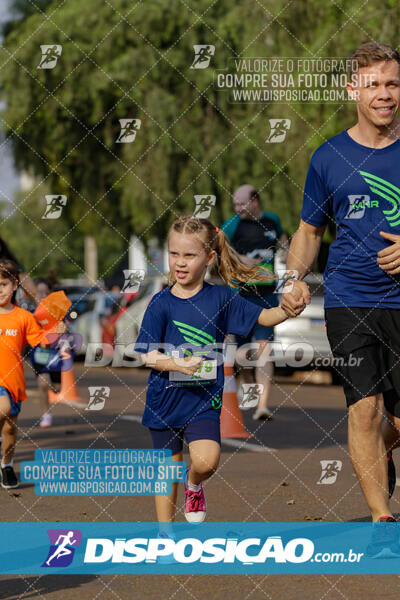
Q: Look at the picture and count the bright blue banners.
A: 2